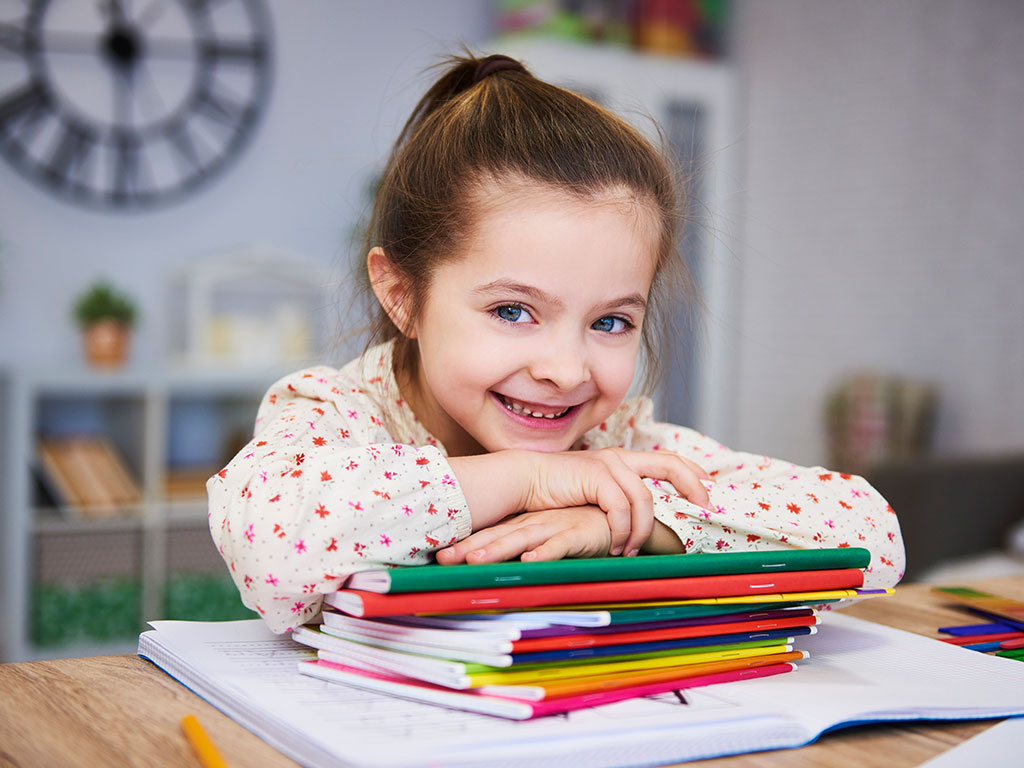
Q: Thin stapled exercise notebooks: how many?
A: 11